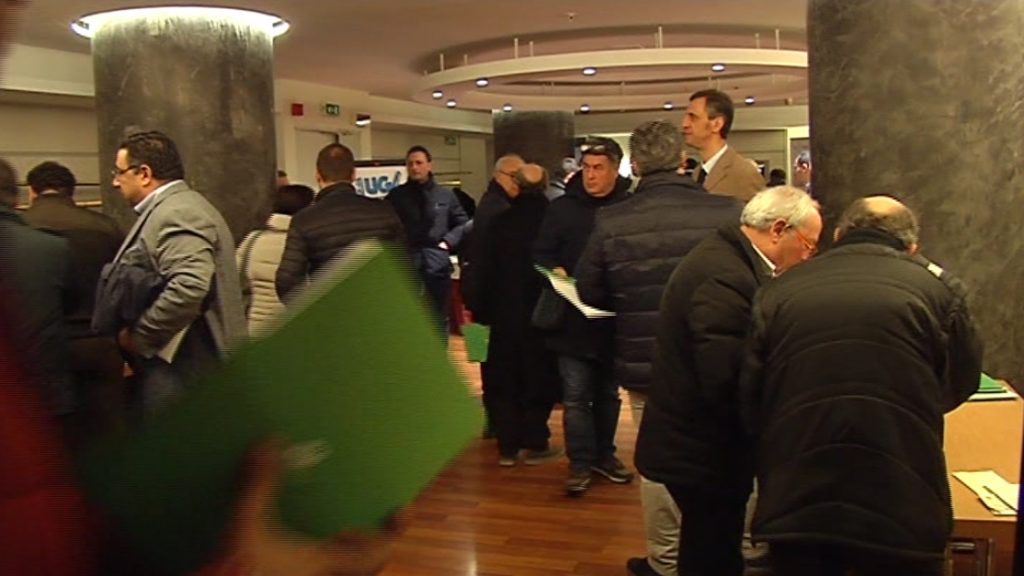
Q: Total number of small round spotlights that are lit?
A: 9